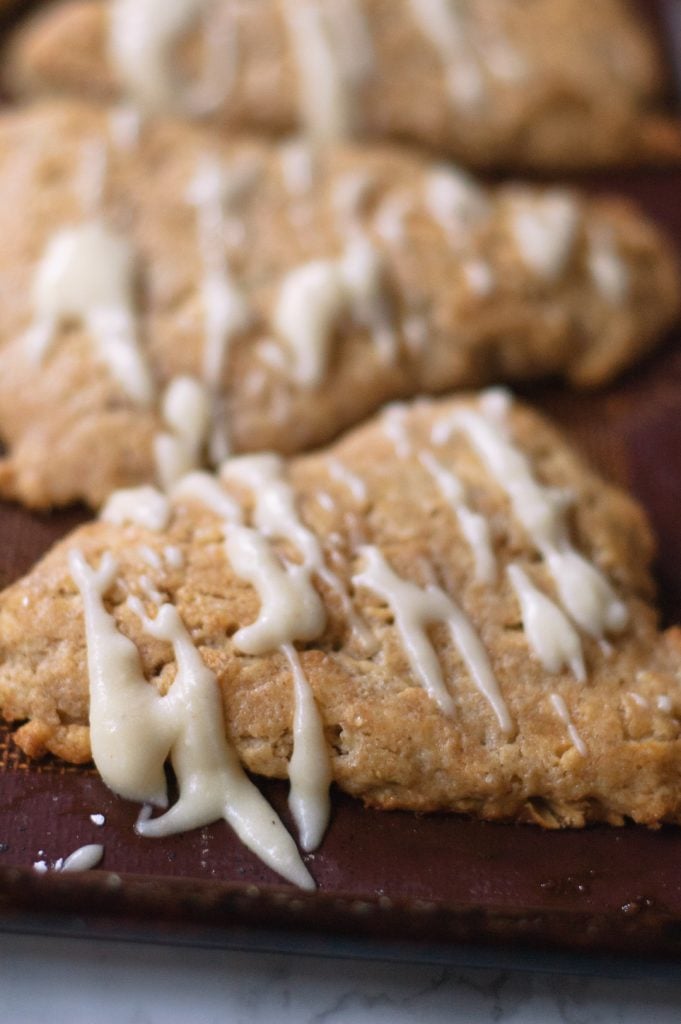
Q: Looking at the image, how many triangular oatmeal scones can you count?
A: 3